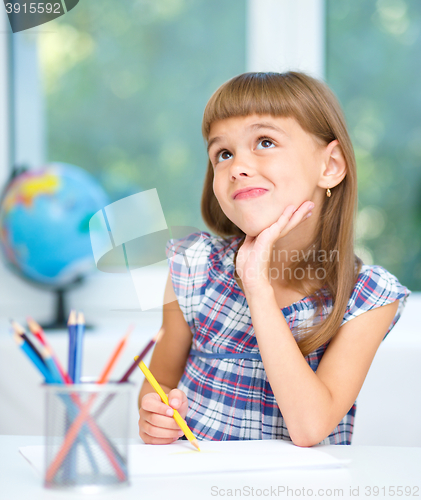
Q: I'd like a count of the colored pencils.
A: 9